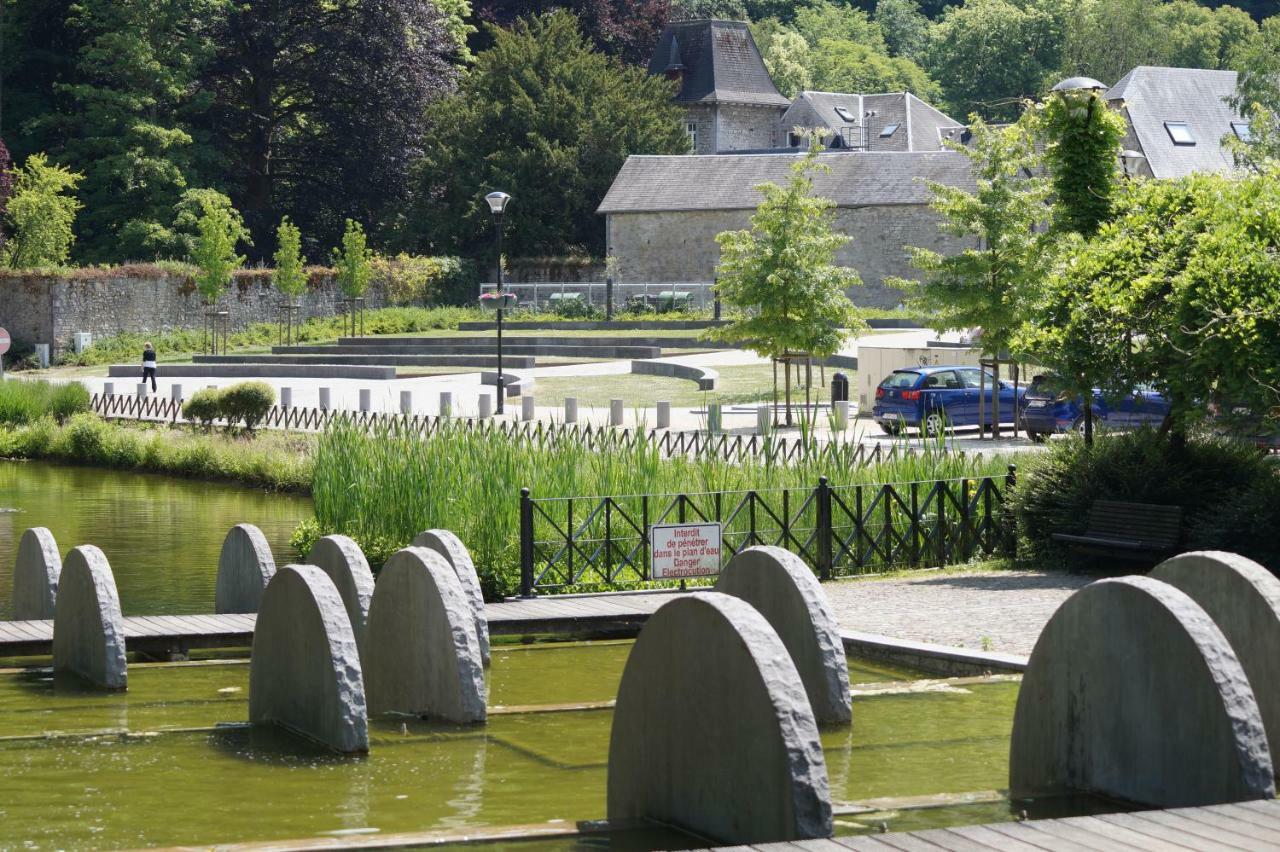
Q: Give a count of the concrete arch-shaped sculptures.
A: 11